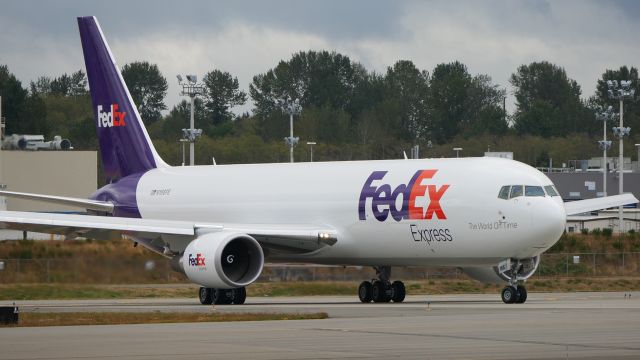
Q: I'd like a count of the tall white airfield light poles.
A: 4